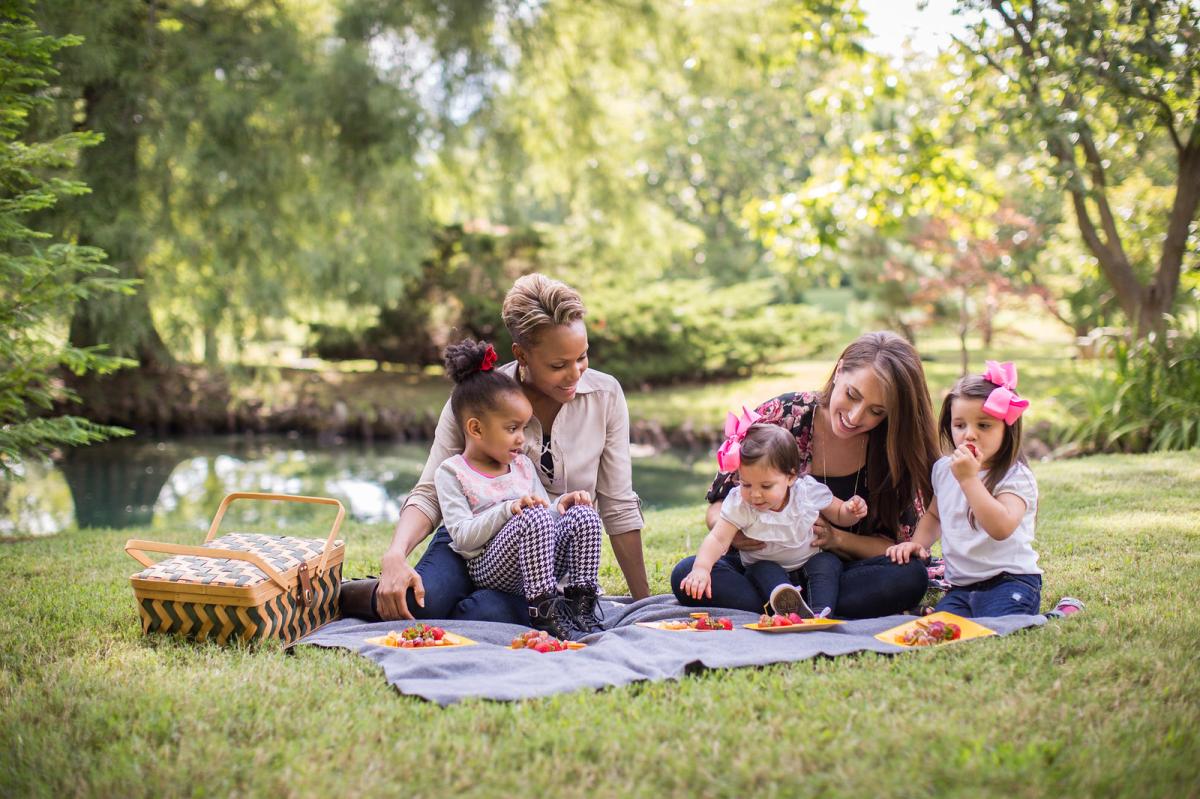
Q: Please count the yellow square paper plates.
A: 5